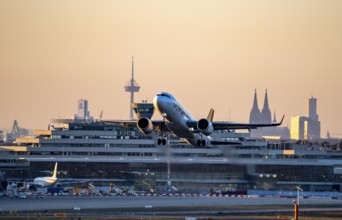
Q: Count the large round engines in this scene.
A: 2